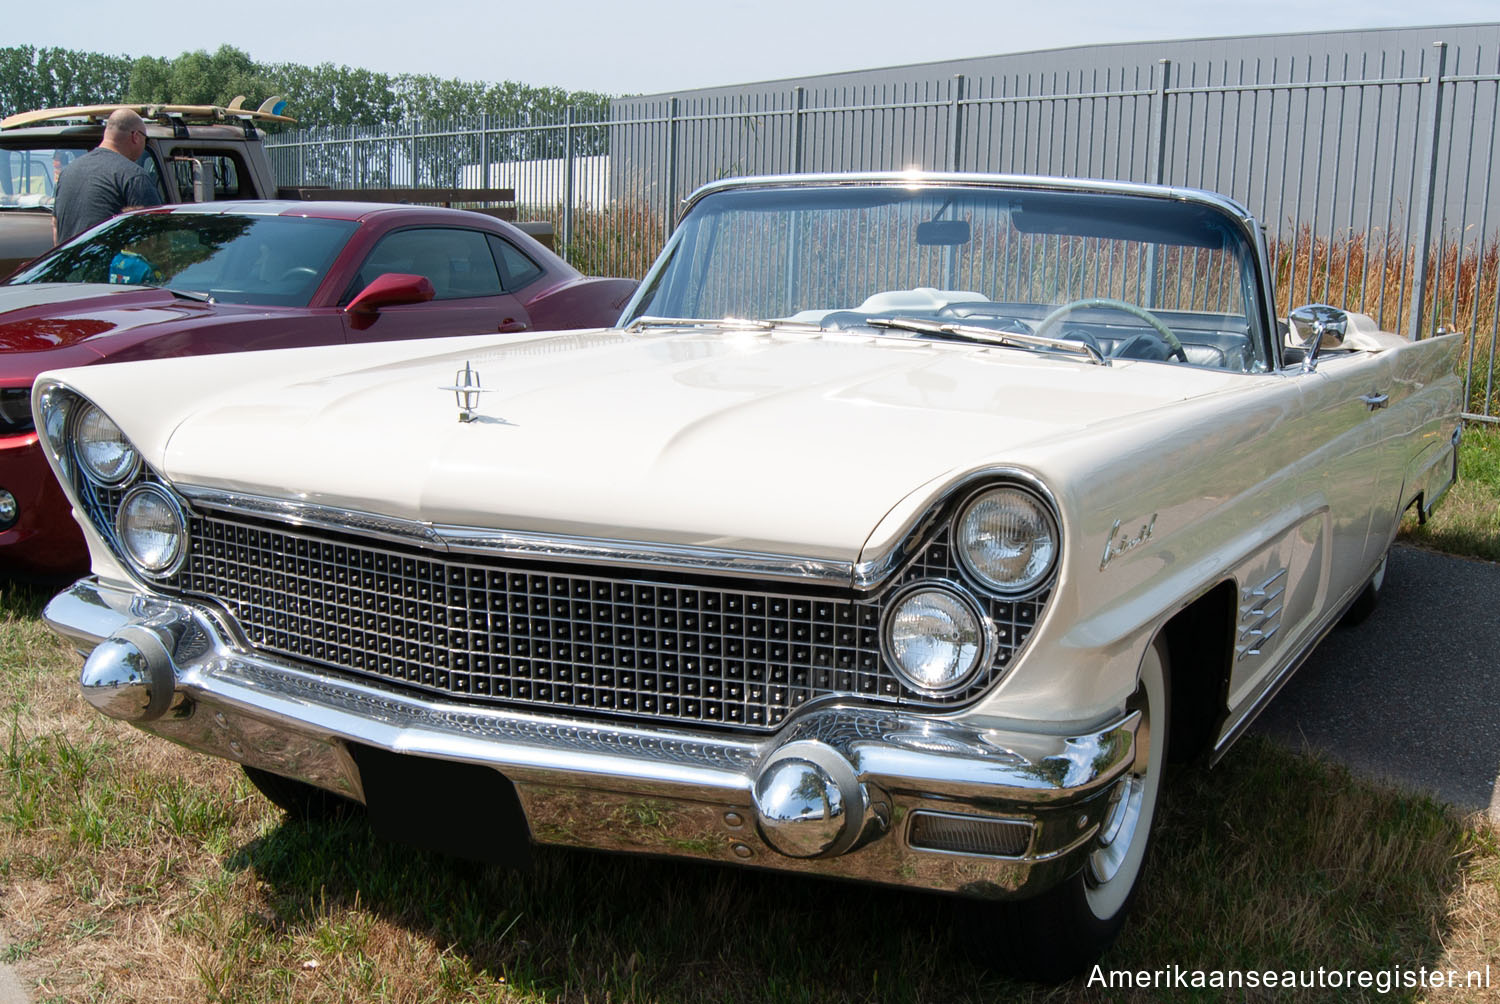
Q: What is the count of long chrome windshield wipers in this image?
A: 2